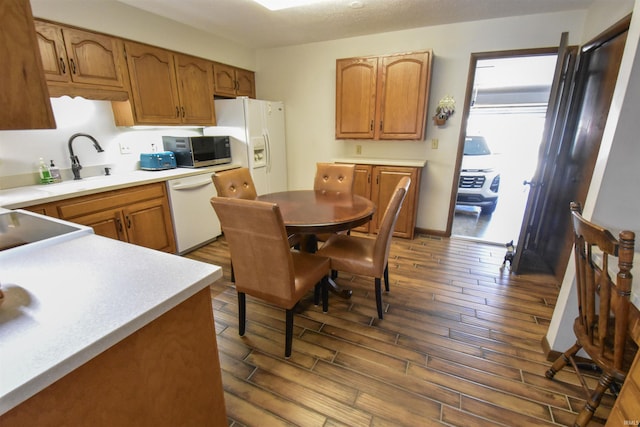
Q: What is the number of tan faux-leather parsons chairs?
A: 4